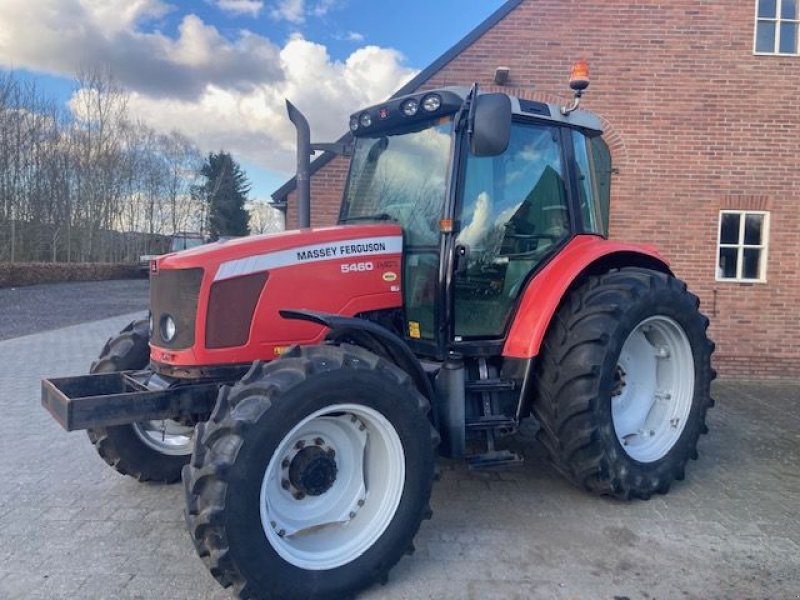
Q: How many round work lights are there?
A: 4